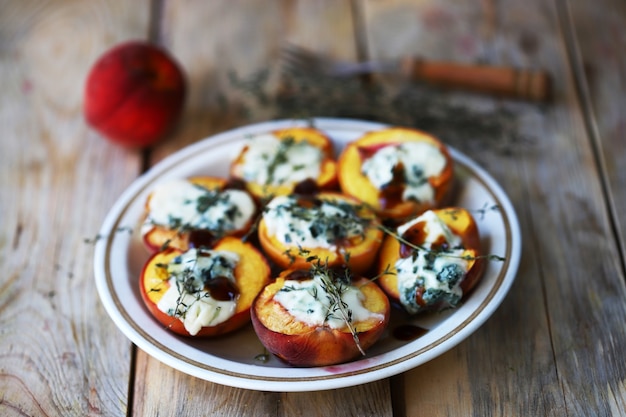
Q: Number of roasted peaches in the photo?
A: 7